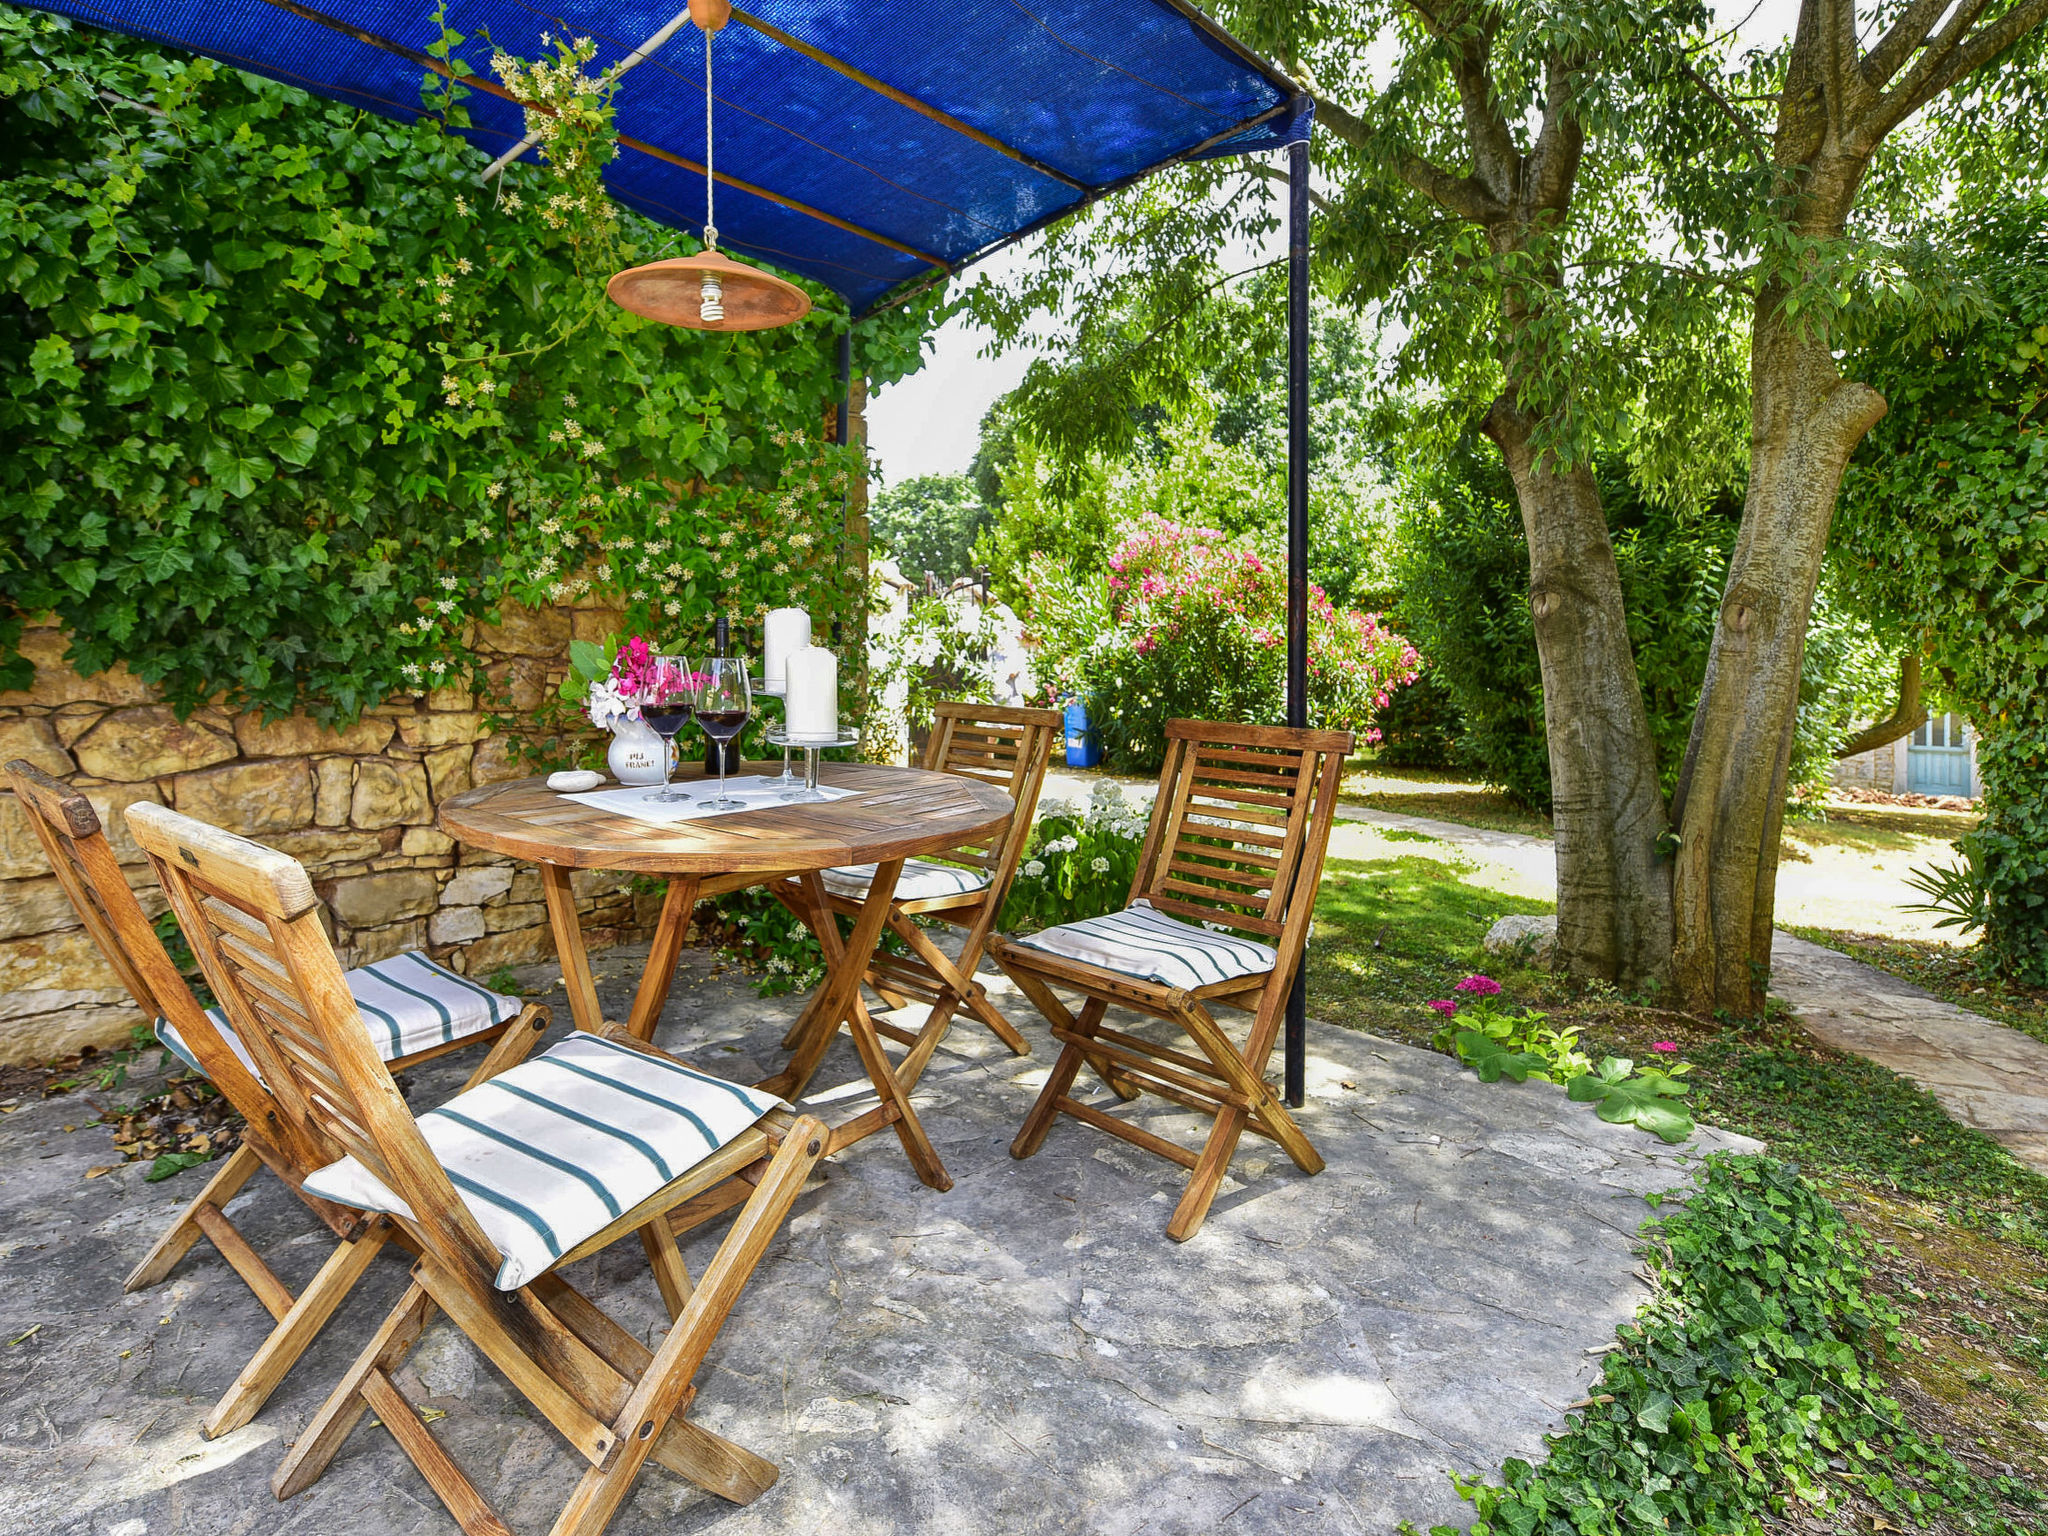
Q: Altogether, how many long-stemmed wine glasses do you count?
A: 2